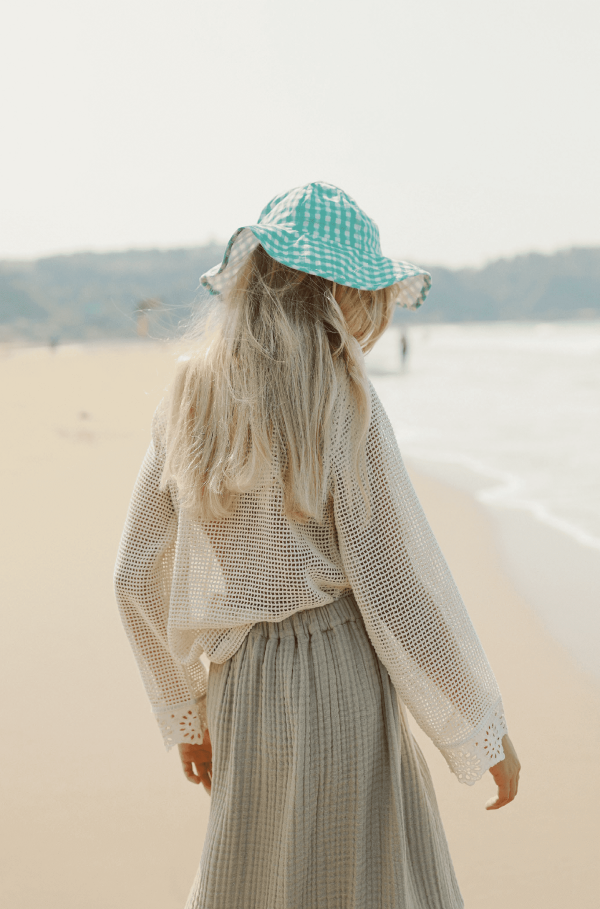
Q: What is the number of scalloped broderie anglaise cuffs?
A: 2